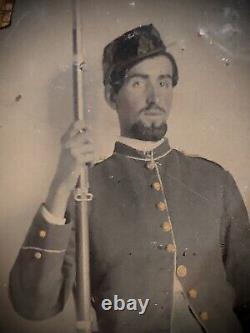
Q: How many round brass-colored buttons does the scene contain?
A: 10